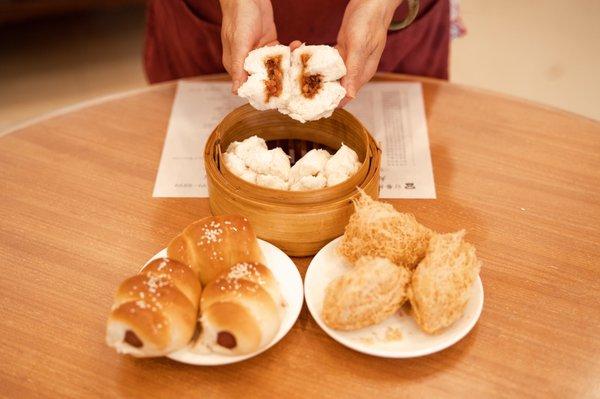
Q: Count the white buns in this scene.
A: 3